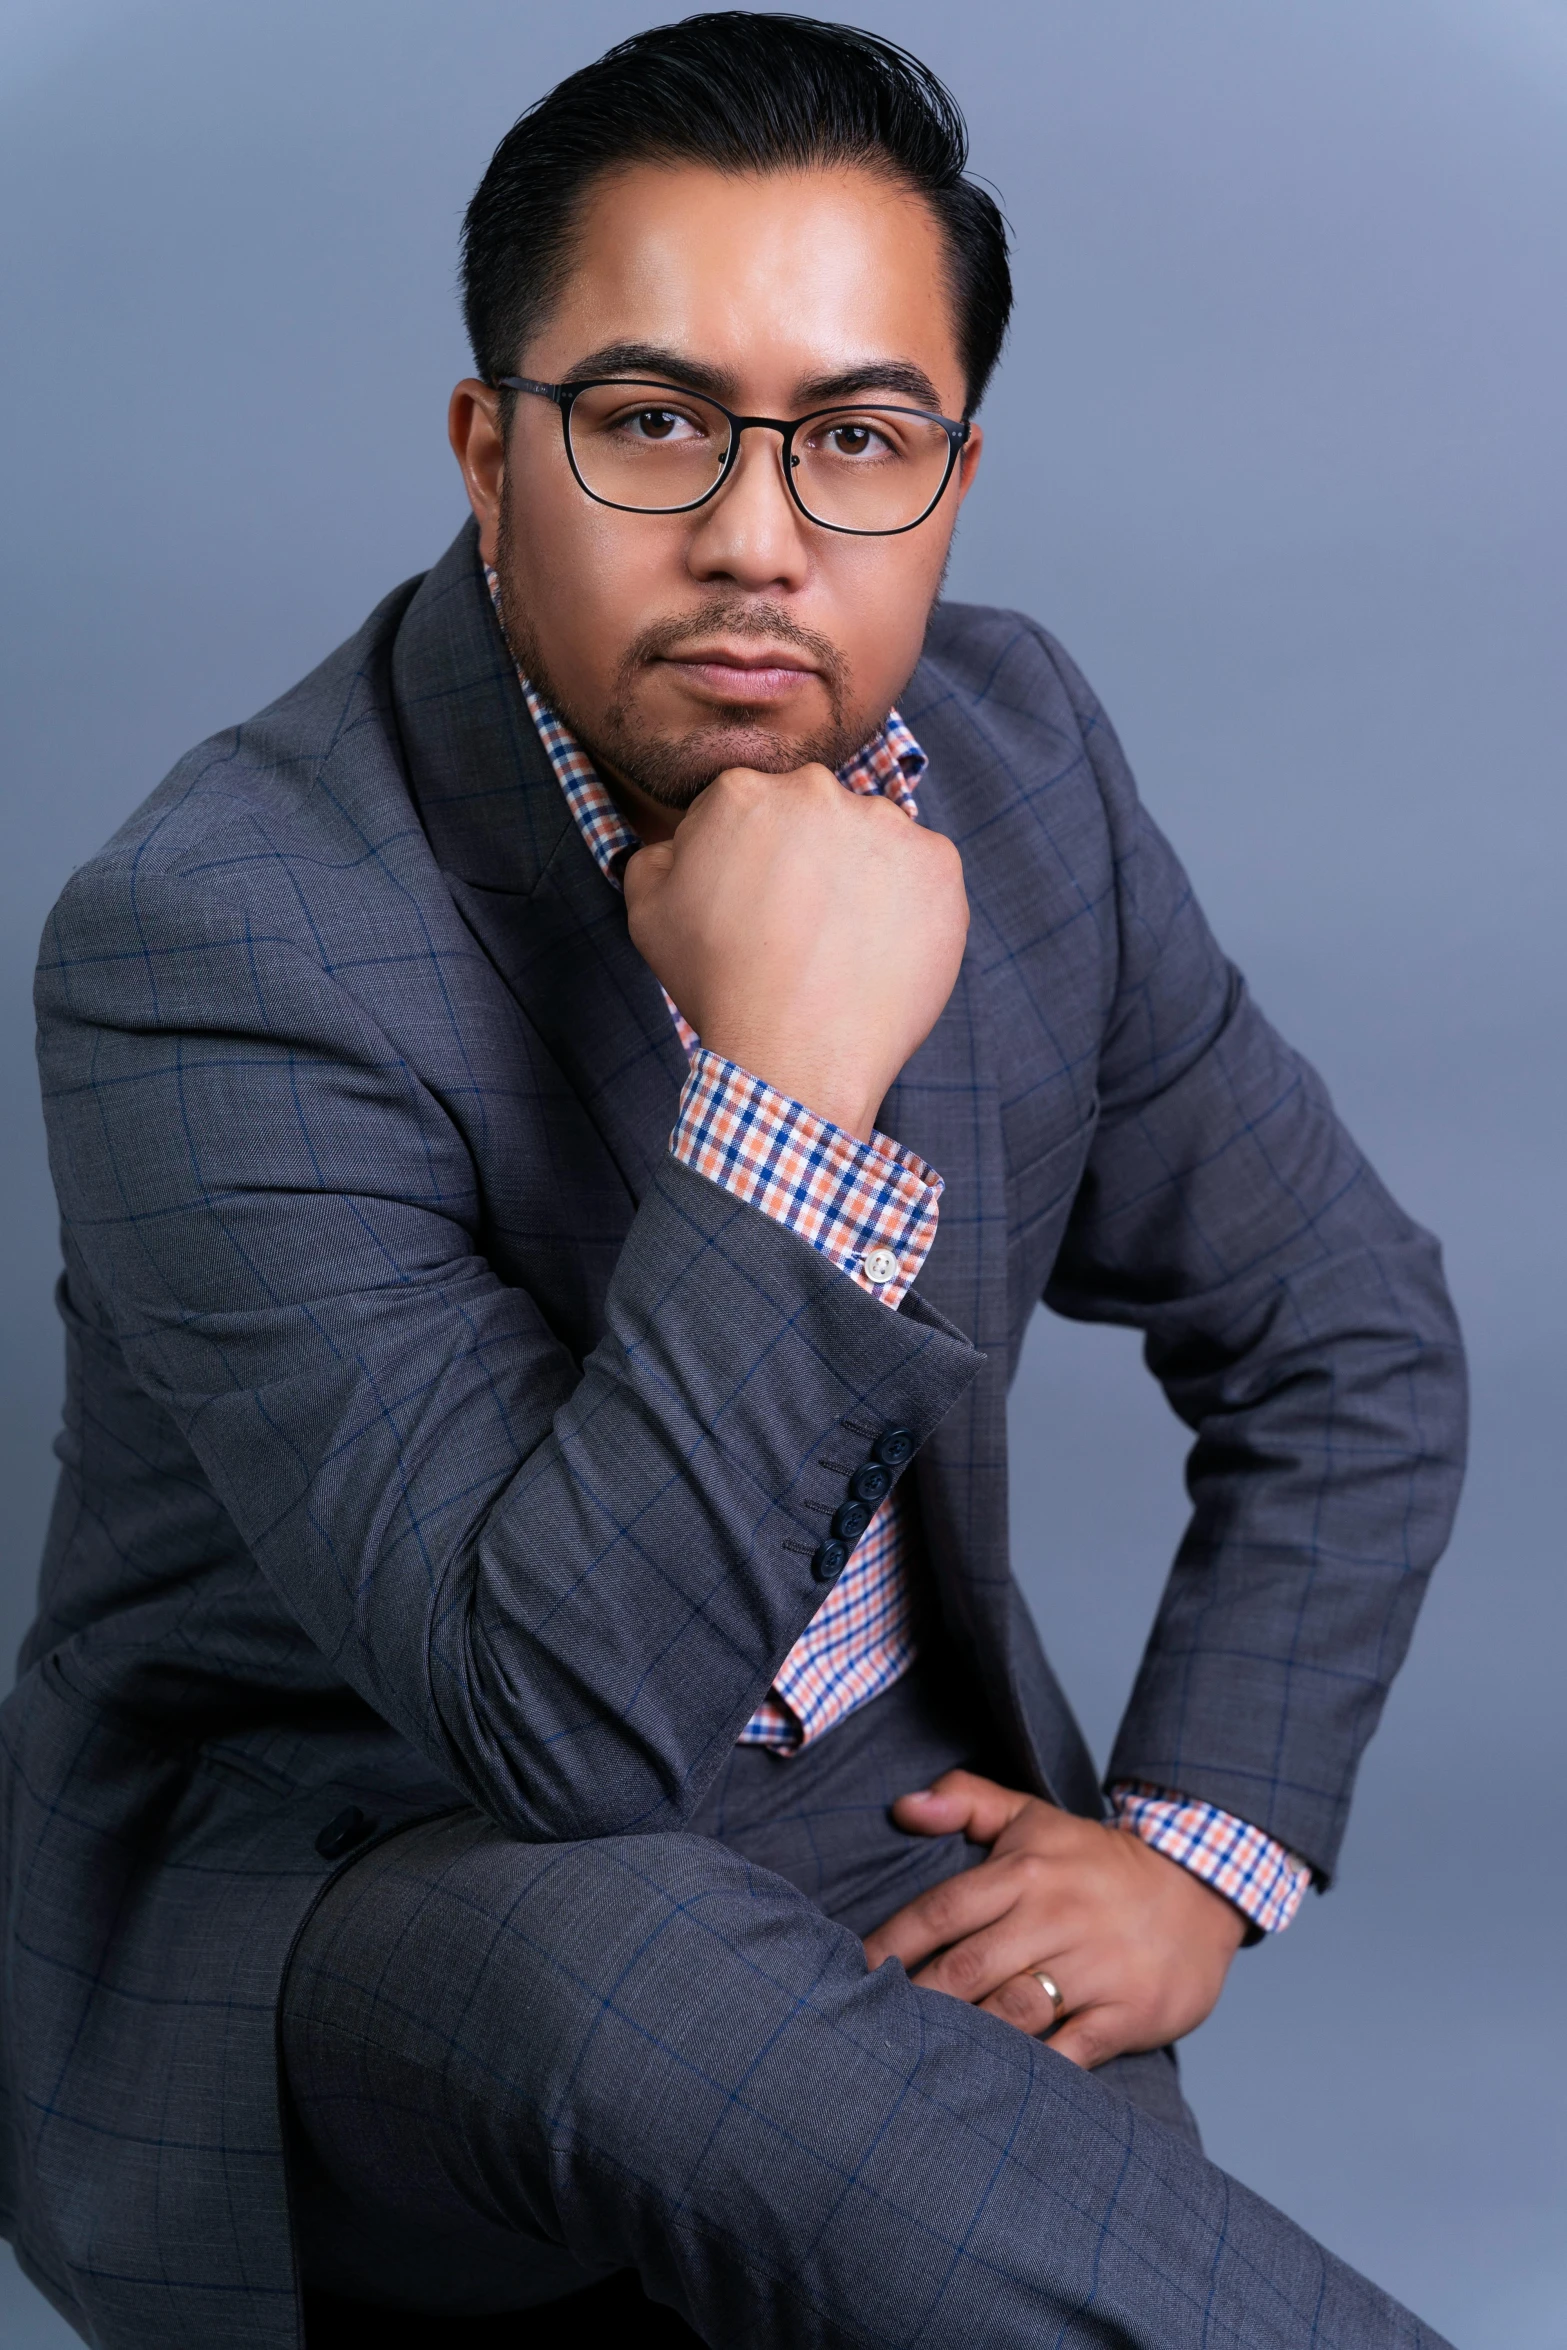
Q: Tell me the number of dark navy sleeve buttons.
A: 4